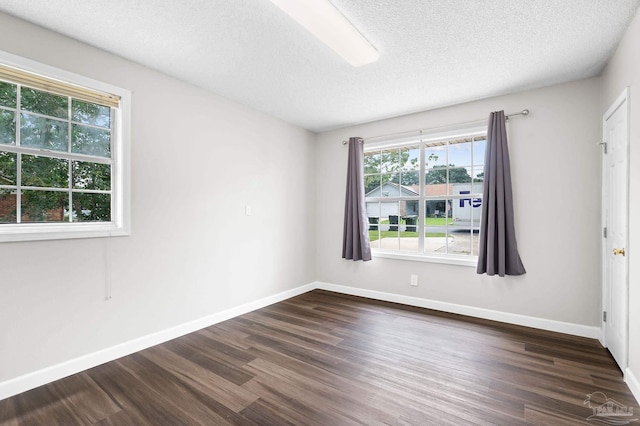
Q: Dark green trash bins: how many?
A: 3